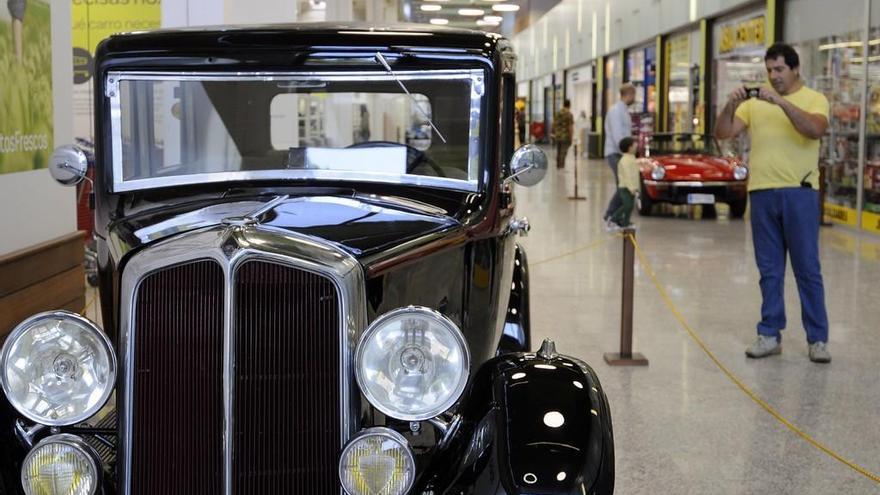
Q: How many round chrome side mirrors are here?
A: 2